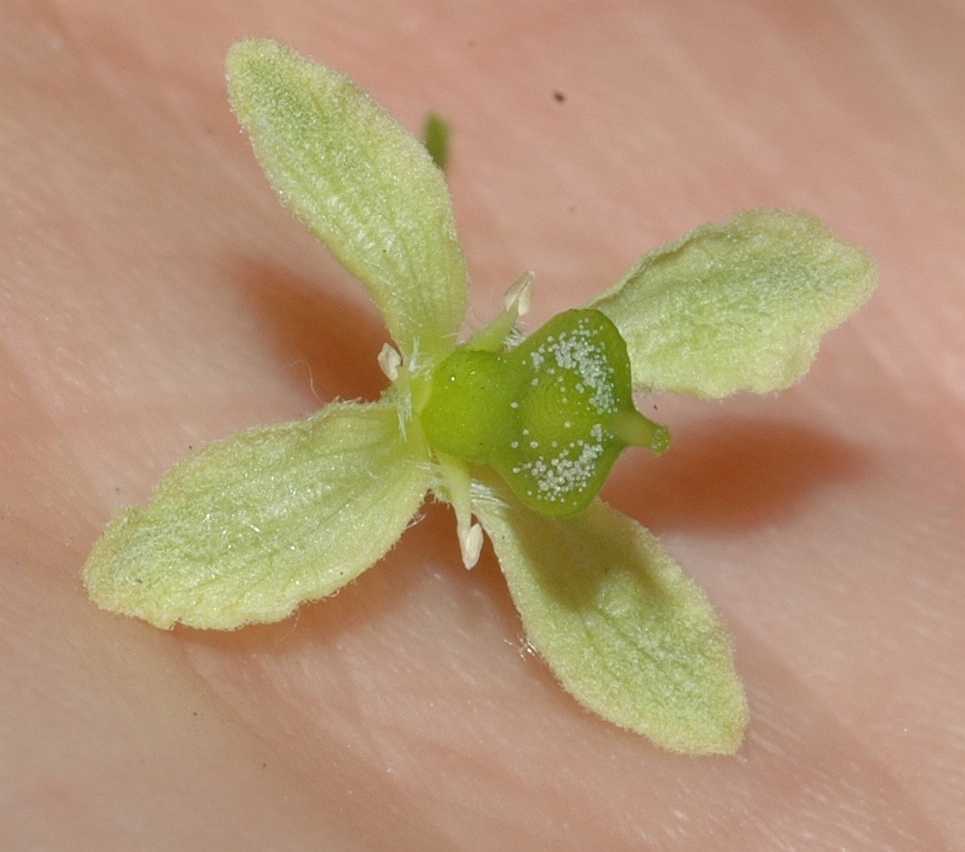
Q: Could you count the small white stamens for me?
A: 3